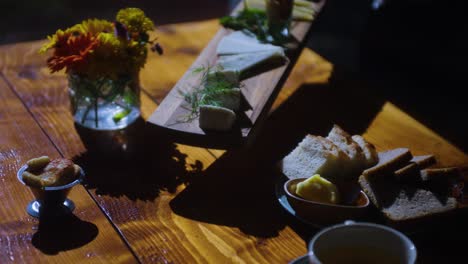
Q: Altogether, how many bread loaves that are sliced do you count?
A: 2